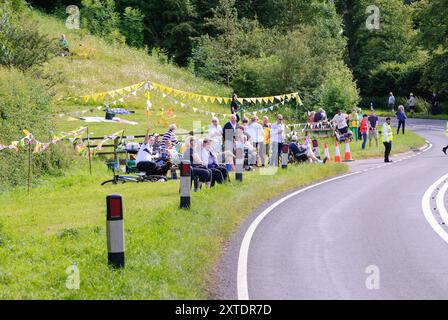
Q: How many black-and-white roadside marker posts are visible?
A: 5